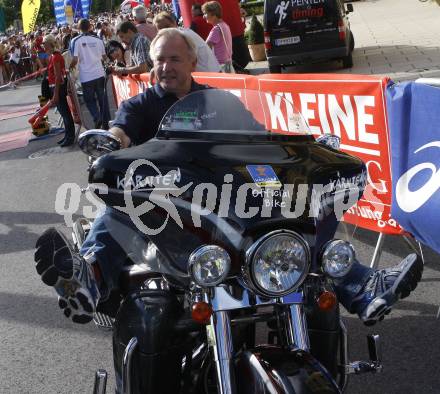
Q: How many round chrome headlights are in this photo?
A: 3